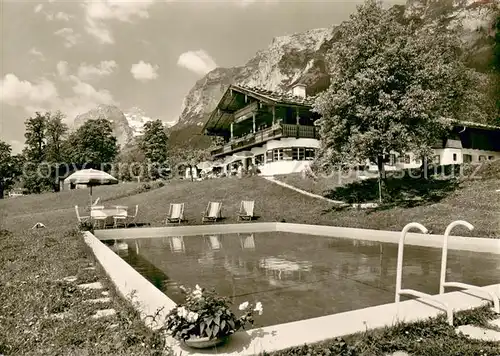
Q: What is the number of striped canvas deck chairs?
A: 3